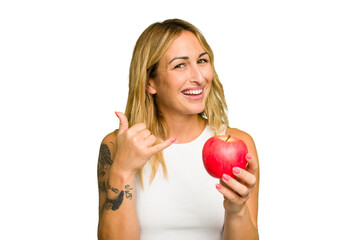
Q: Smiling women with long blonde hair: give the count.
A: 1